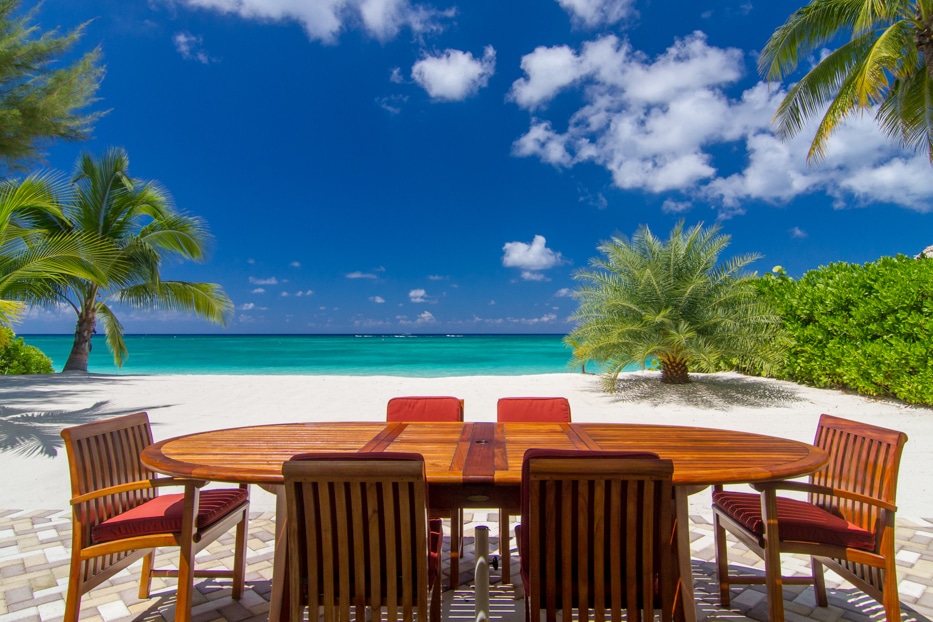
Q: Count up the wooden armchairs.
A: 2